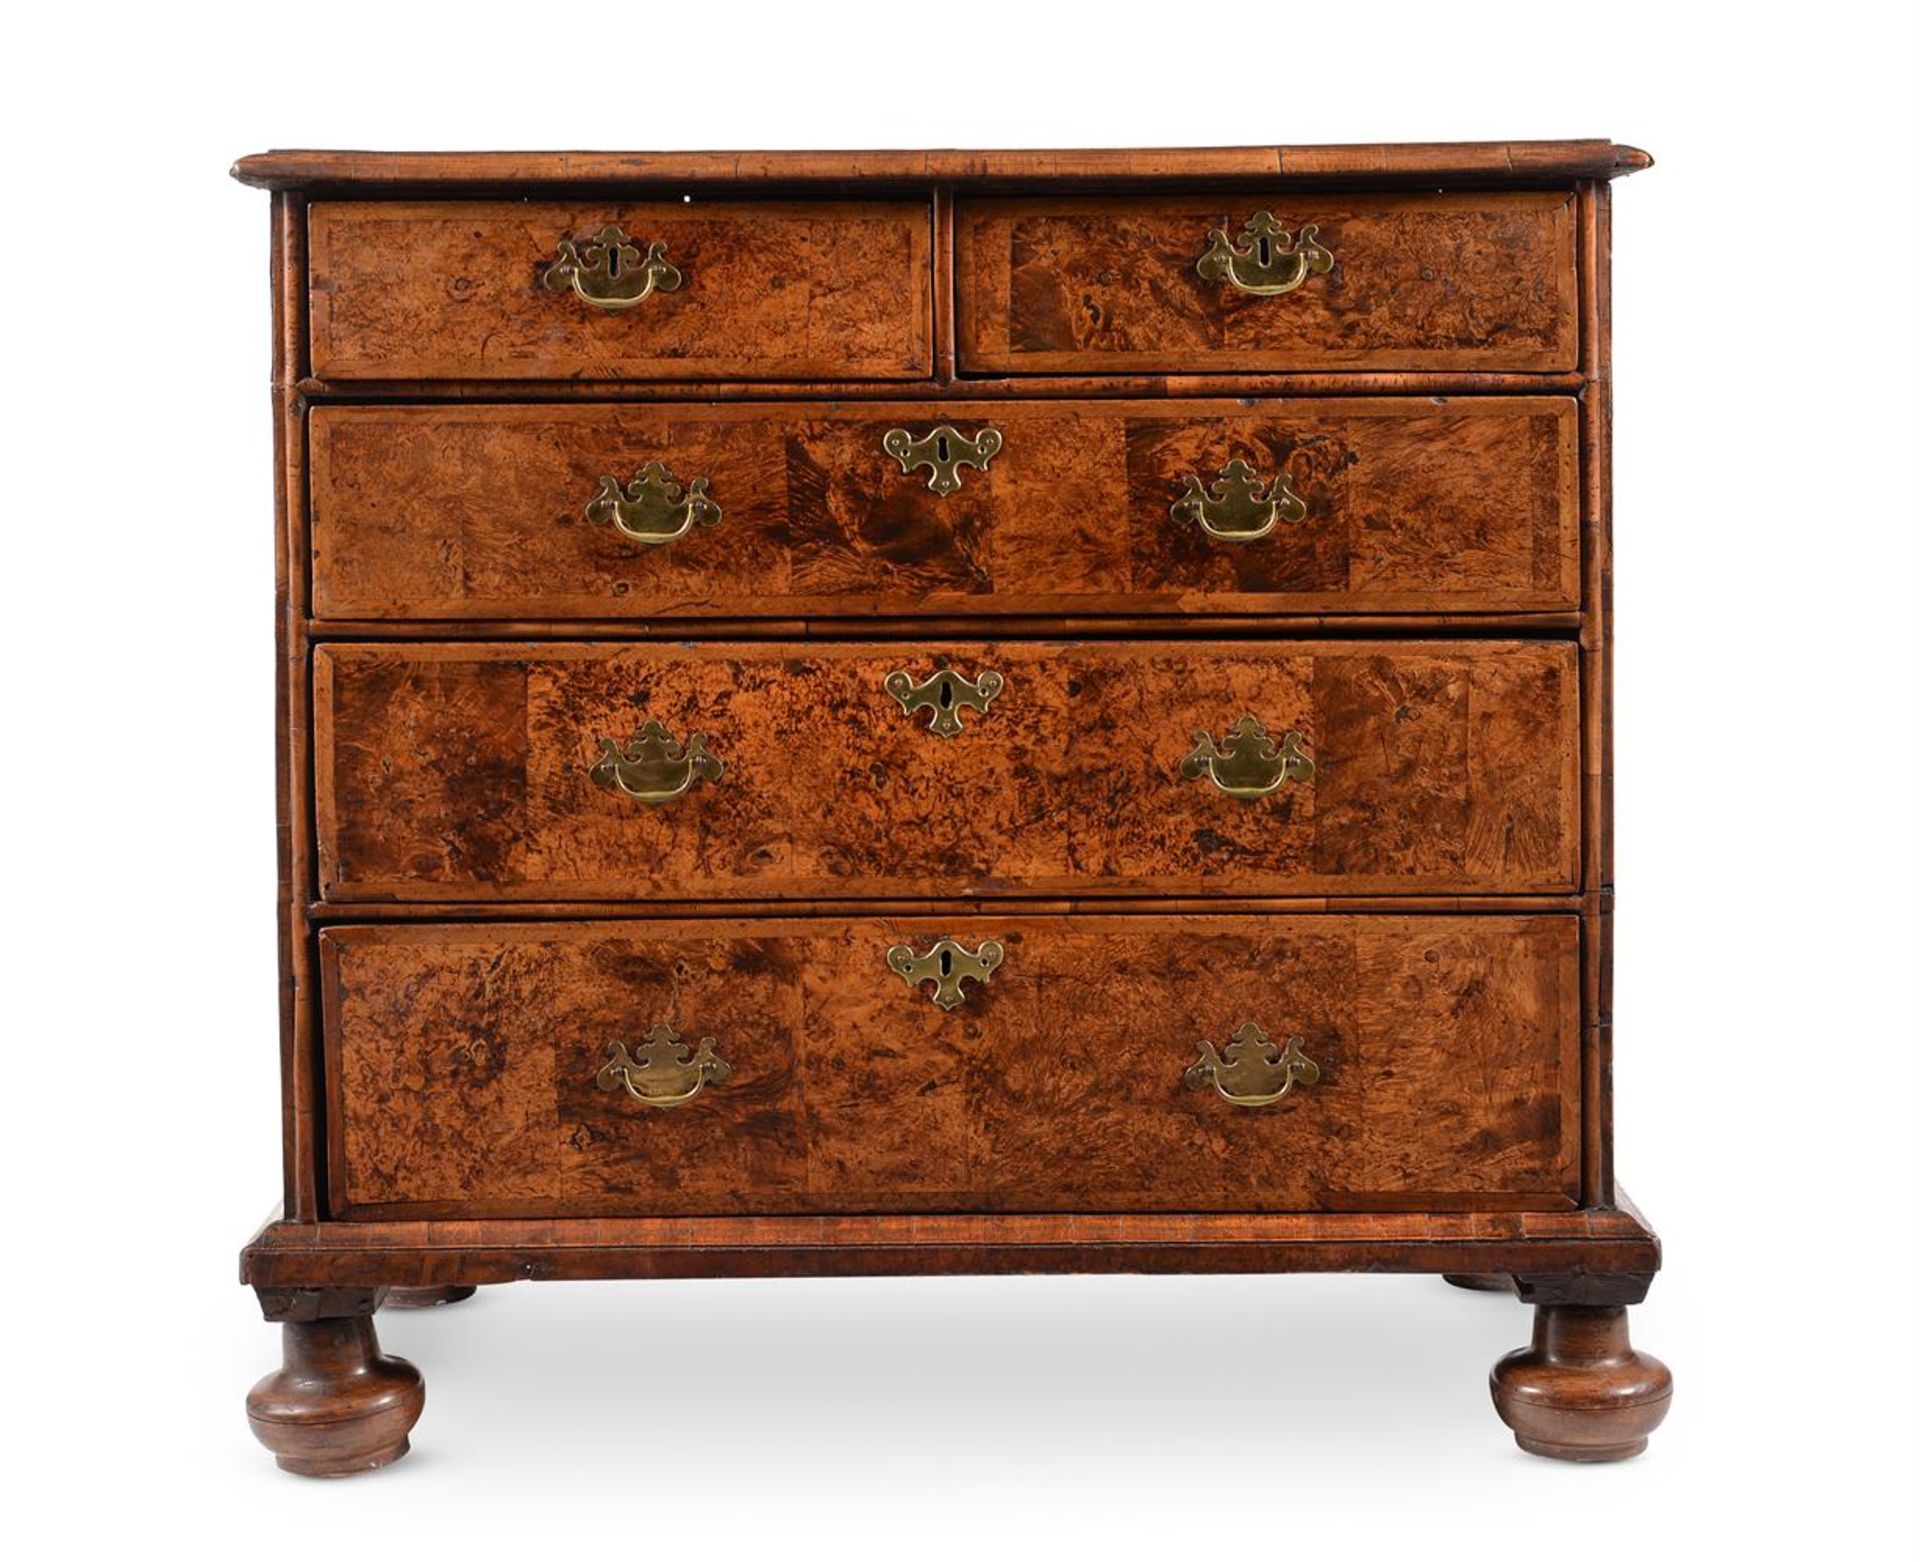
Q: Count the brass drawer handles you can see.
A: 8